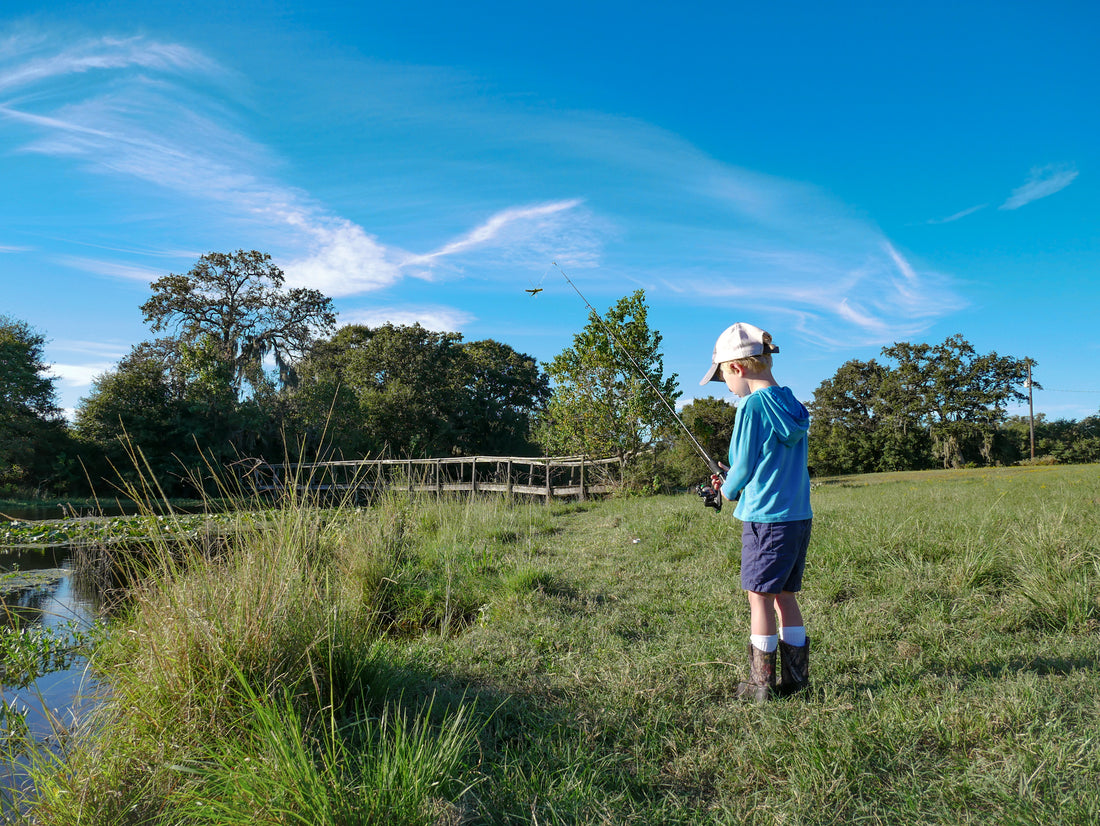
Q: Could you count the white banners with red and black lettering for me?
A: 0